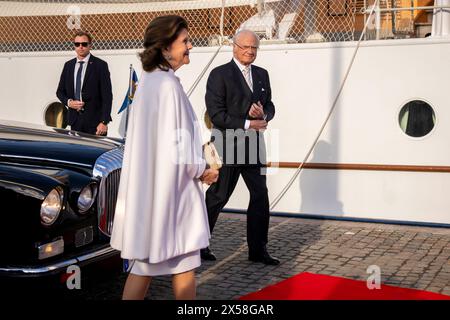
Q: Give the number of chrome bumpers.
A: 1